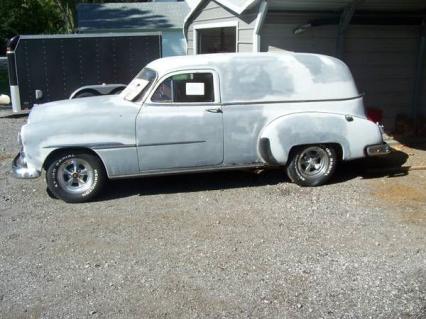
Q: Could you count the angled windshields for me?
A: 1